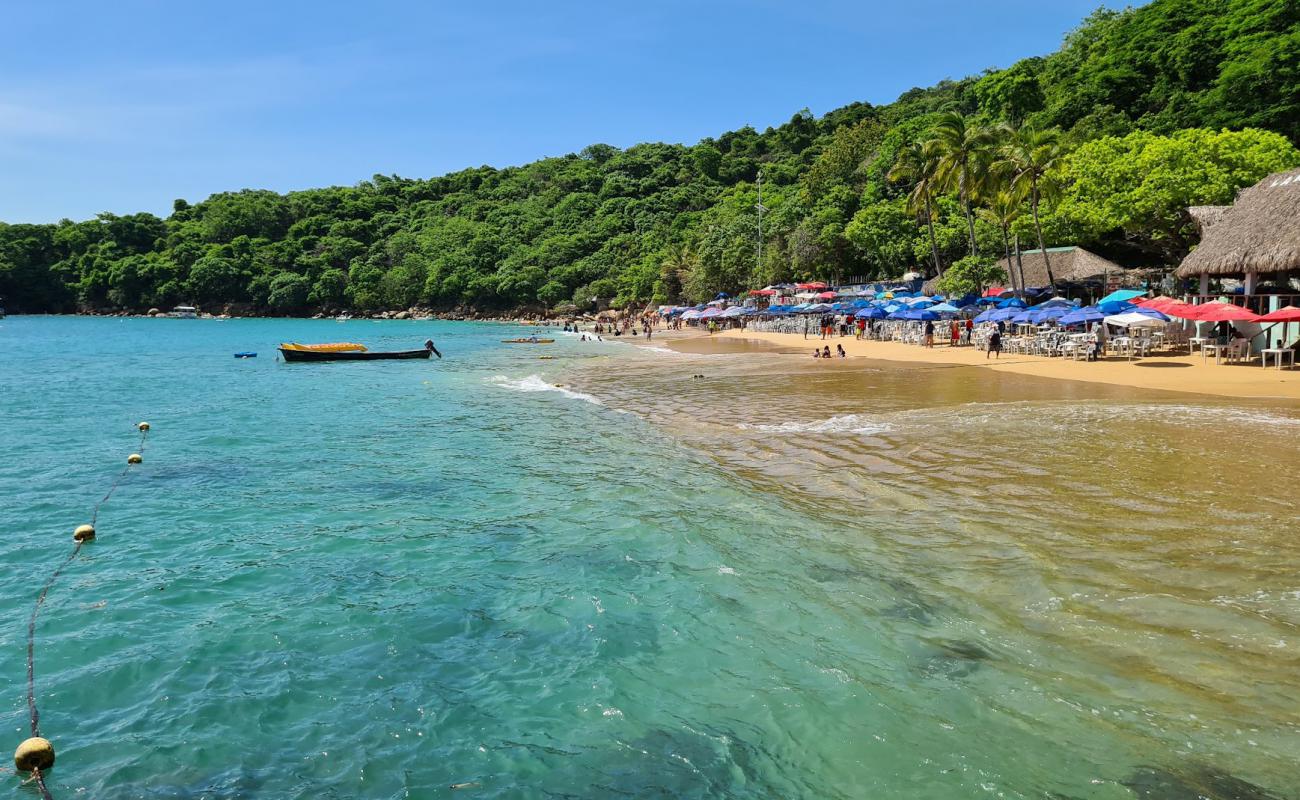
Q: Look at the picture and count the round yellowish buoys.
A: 4